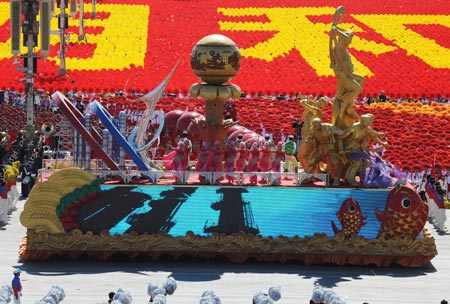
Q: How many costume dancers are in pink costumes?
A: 9